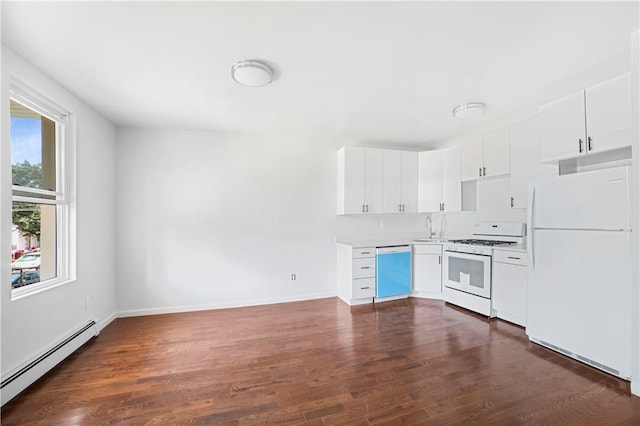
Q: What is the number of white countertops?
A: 2